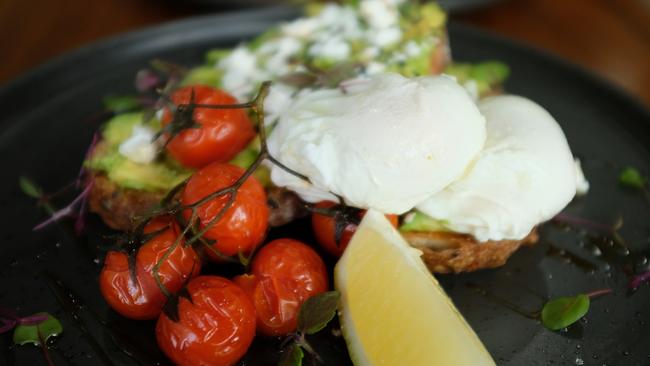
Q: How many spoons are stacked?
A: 0